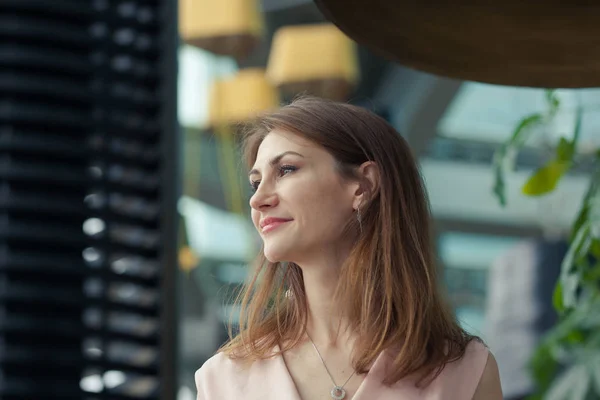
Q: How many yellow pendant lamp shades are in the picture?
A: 3